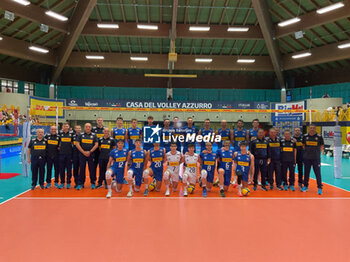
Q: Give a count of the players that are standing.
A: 10